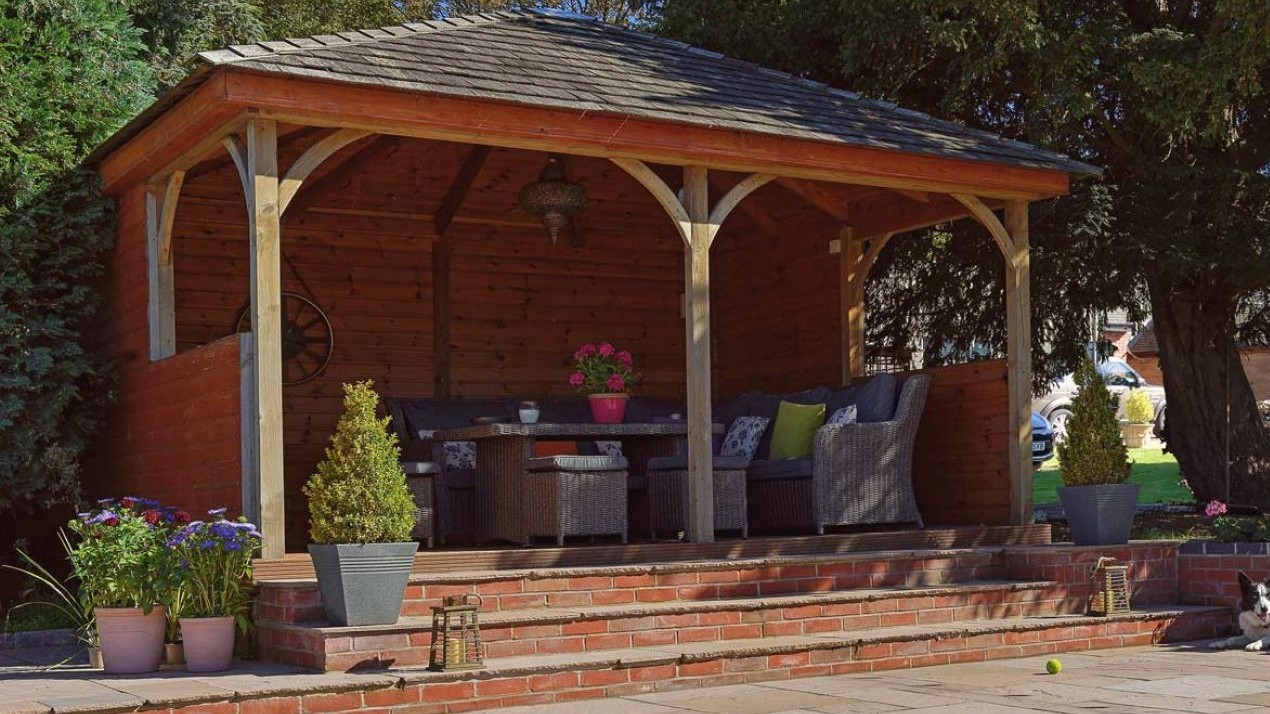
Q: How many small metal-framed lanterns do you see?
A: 2